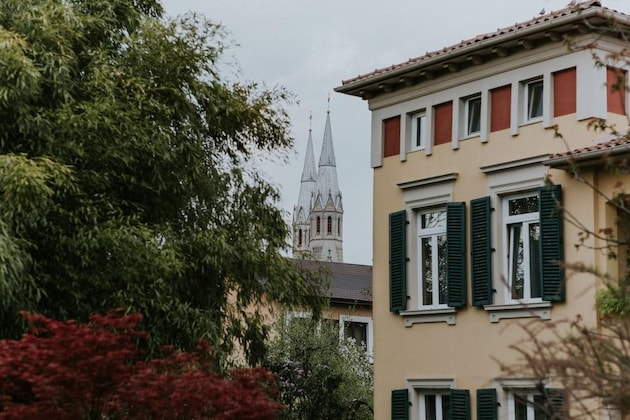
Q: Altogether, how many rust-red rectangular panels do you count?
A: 5